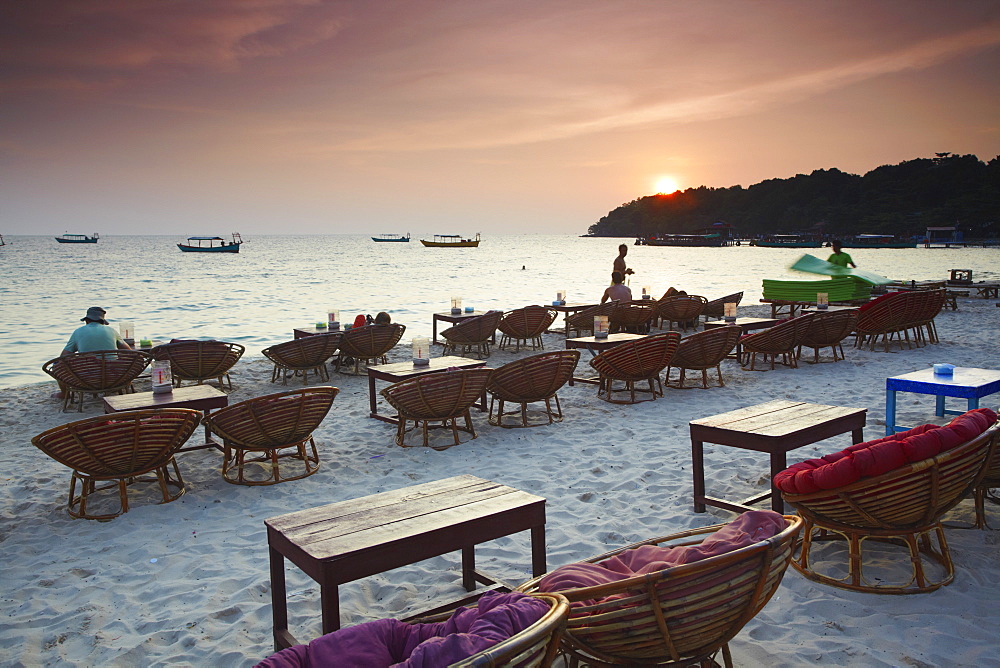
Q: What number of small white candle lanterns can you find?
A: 10